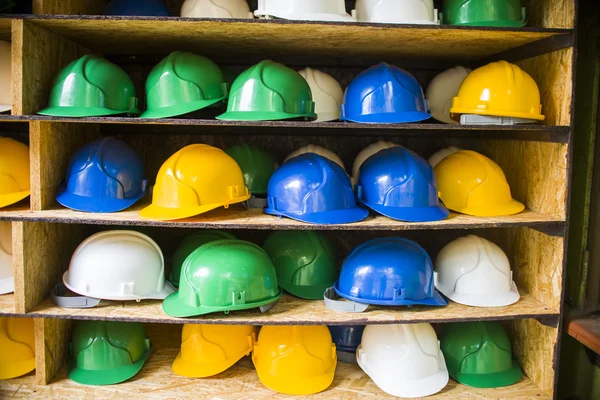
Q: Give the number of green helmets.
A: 10